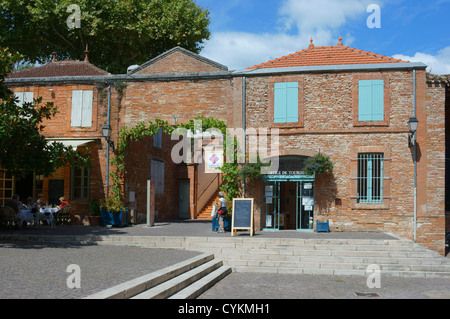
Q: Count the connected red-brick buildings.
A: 3